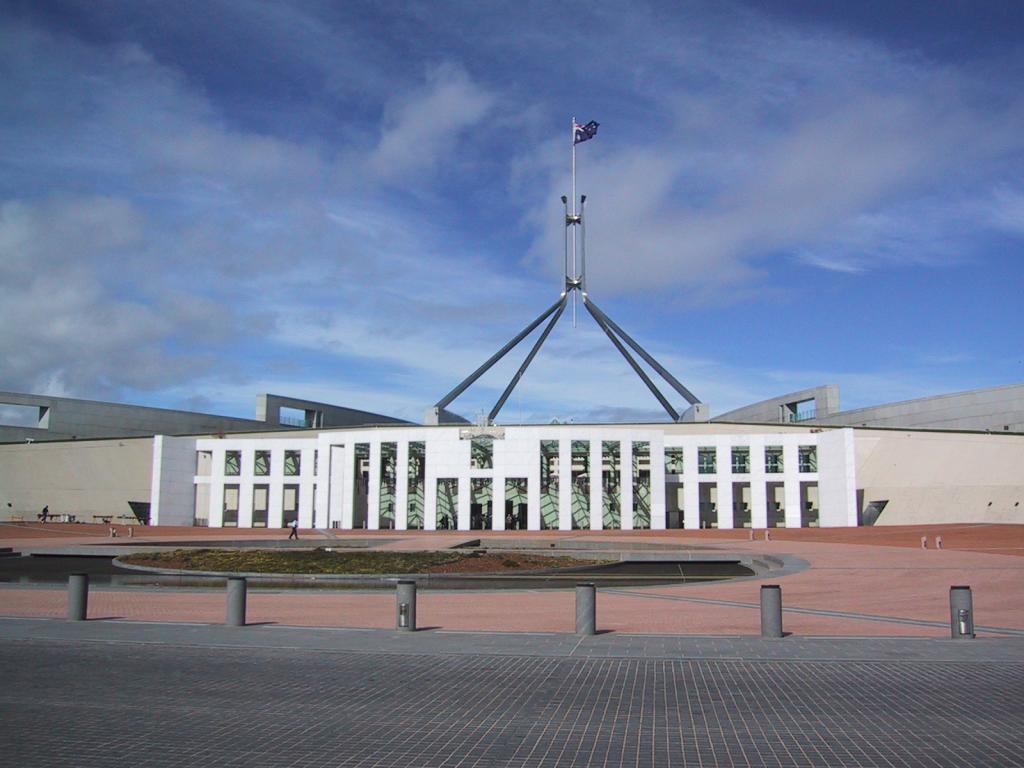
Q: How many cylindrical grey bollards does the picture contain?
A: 6